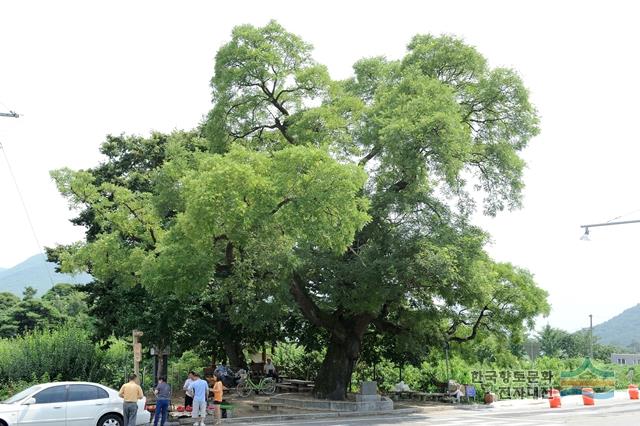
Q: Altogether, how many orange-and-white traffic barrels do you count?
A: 3